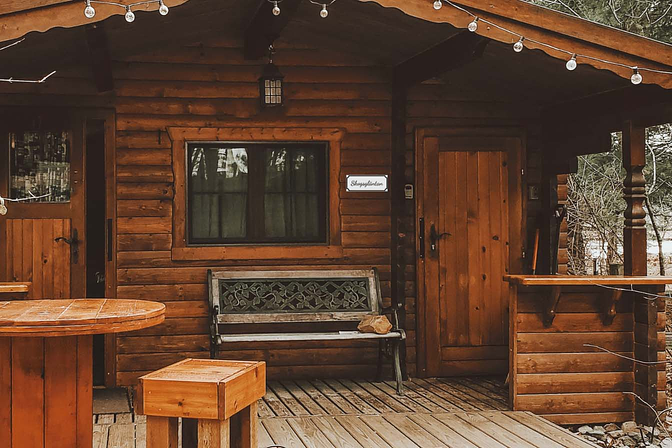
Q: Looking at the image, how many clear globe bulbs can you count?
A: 10